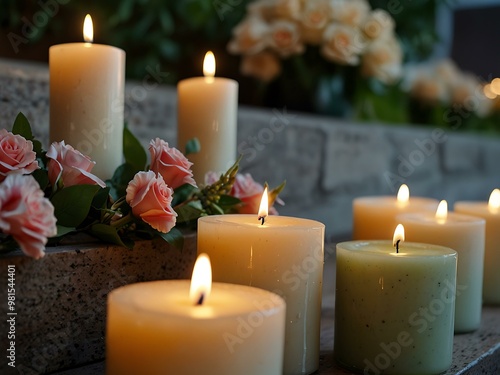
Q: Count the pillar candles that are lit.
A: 8